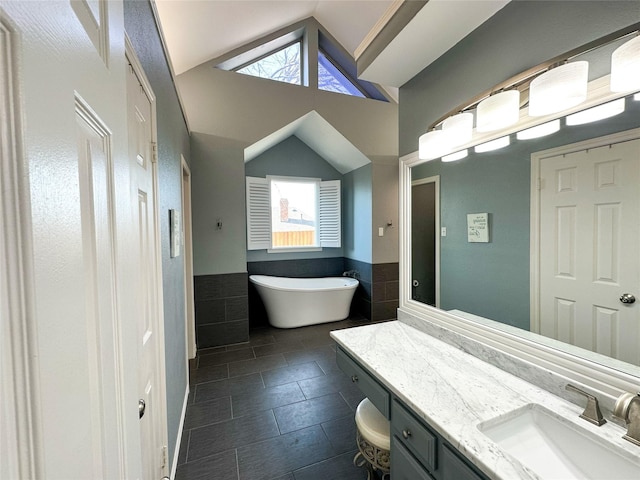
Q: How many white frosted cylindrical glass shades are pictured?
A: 5